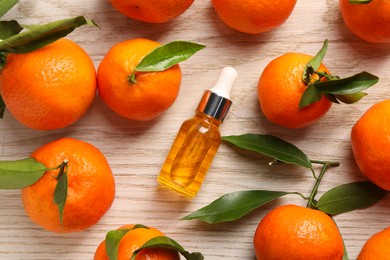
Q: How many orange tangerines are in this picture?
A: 11